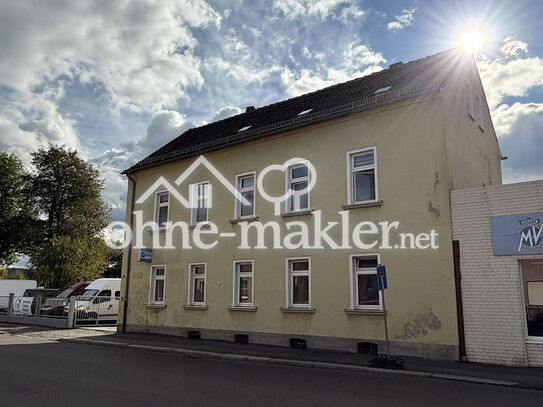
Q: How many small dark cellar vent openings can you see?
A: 4